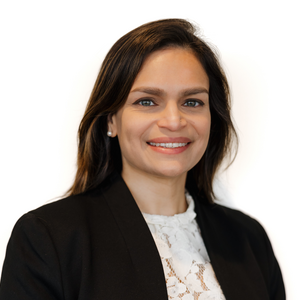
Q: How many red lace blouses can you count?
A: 0